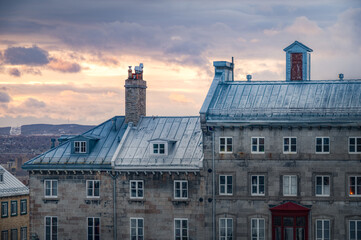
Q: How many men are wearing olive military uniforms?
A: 0